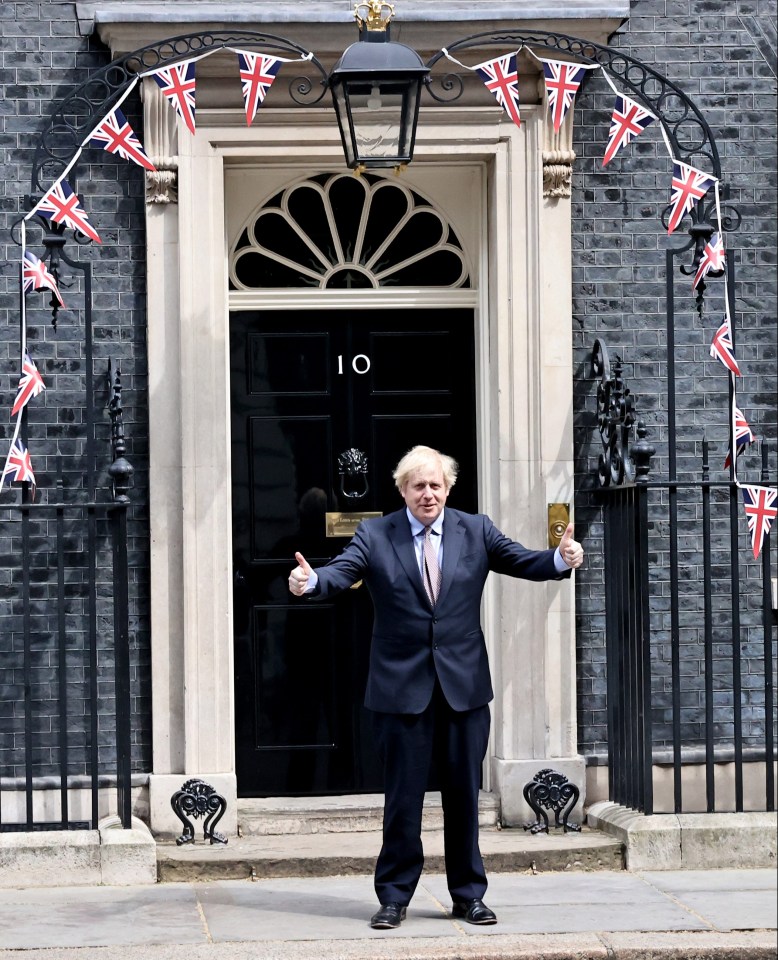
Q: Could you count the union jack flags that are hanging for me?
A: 15